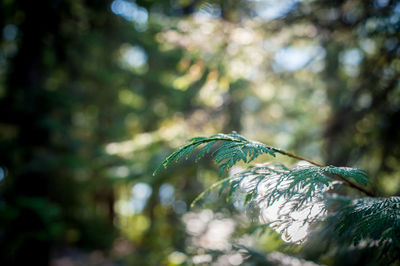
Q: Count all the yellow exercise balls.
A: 0